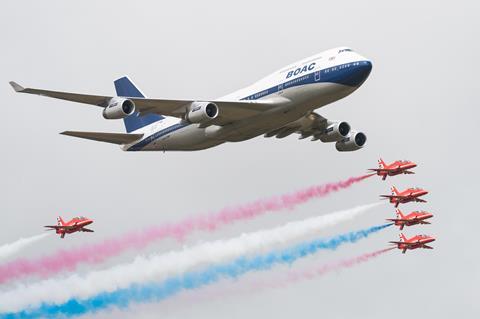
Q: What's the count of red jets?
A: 5